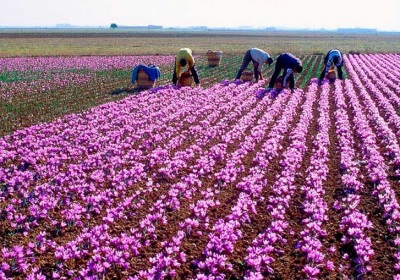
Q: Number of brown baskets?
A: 6